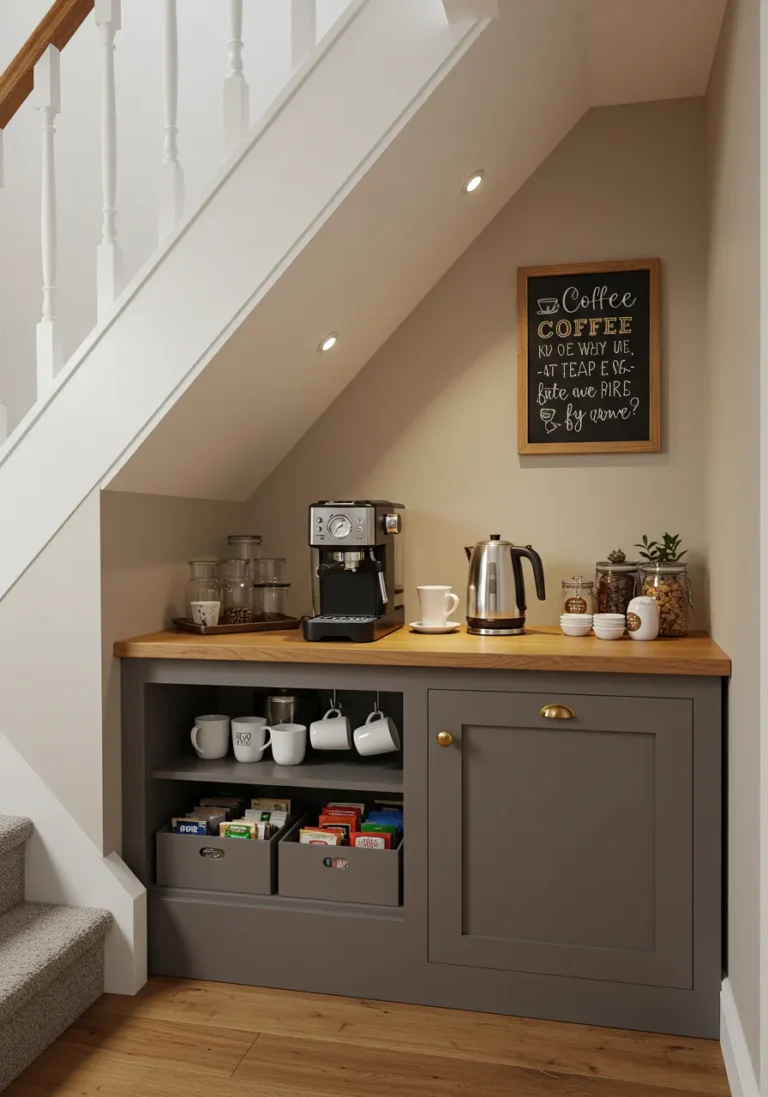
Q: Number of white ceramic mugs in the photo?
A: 6